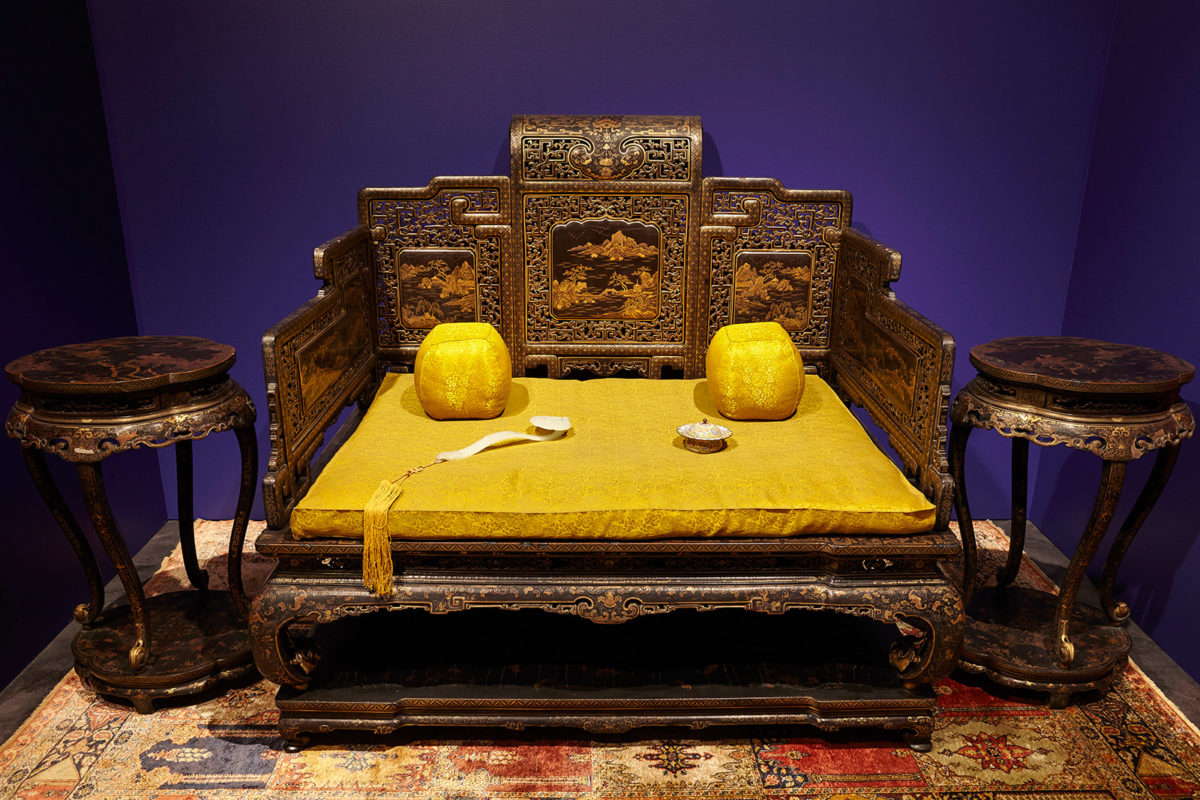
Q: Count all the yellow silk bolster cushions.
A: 2